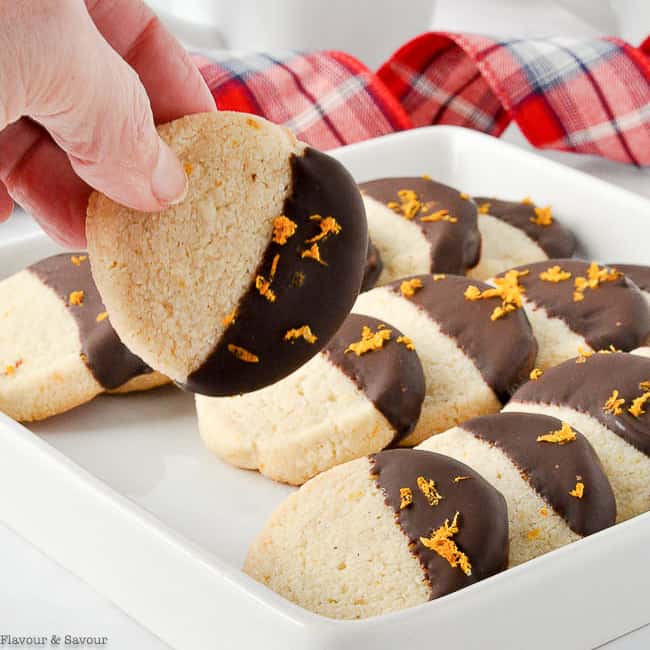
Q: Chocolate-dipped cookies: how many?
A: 12